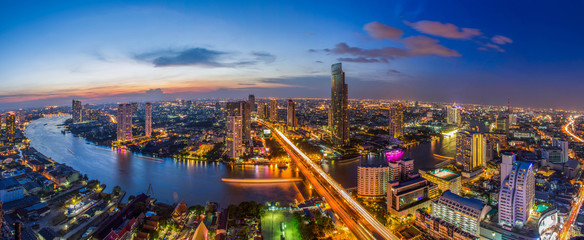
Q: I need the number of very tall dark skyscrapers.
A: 1